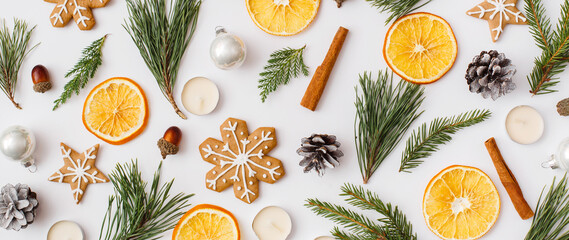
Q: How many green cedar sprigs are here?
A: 2